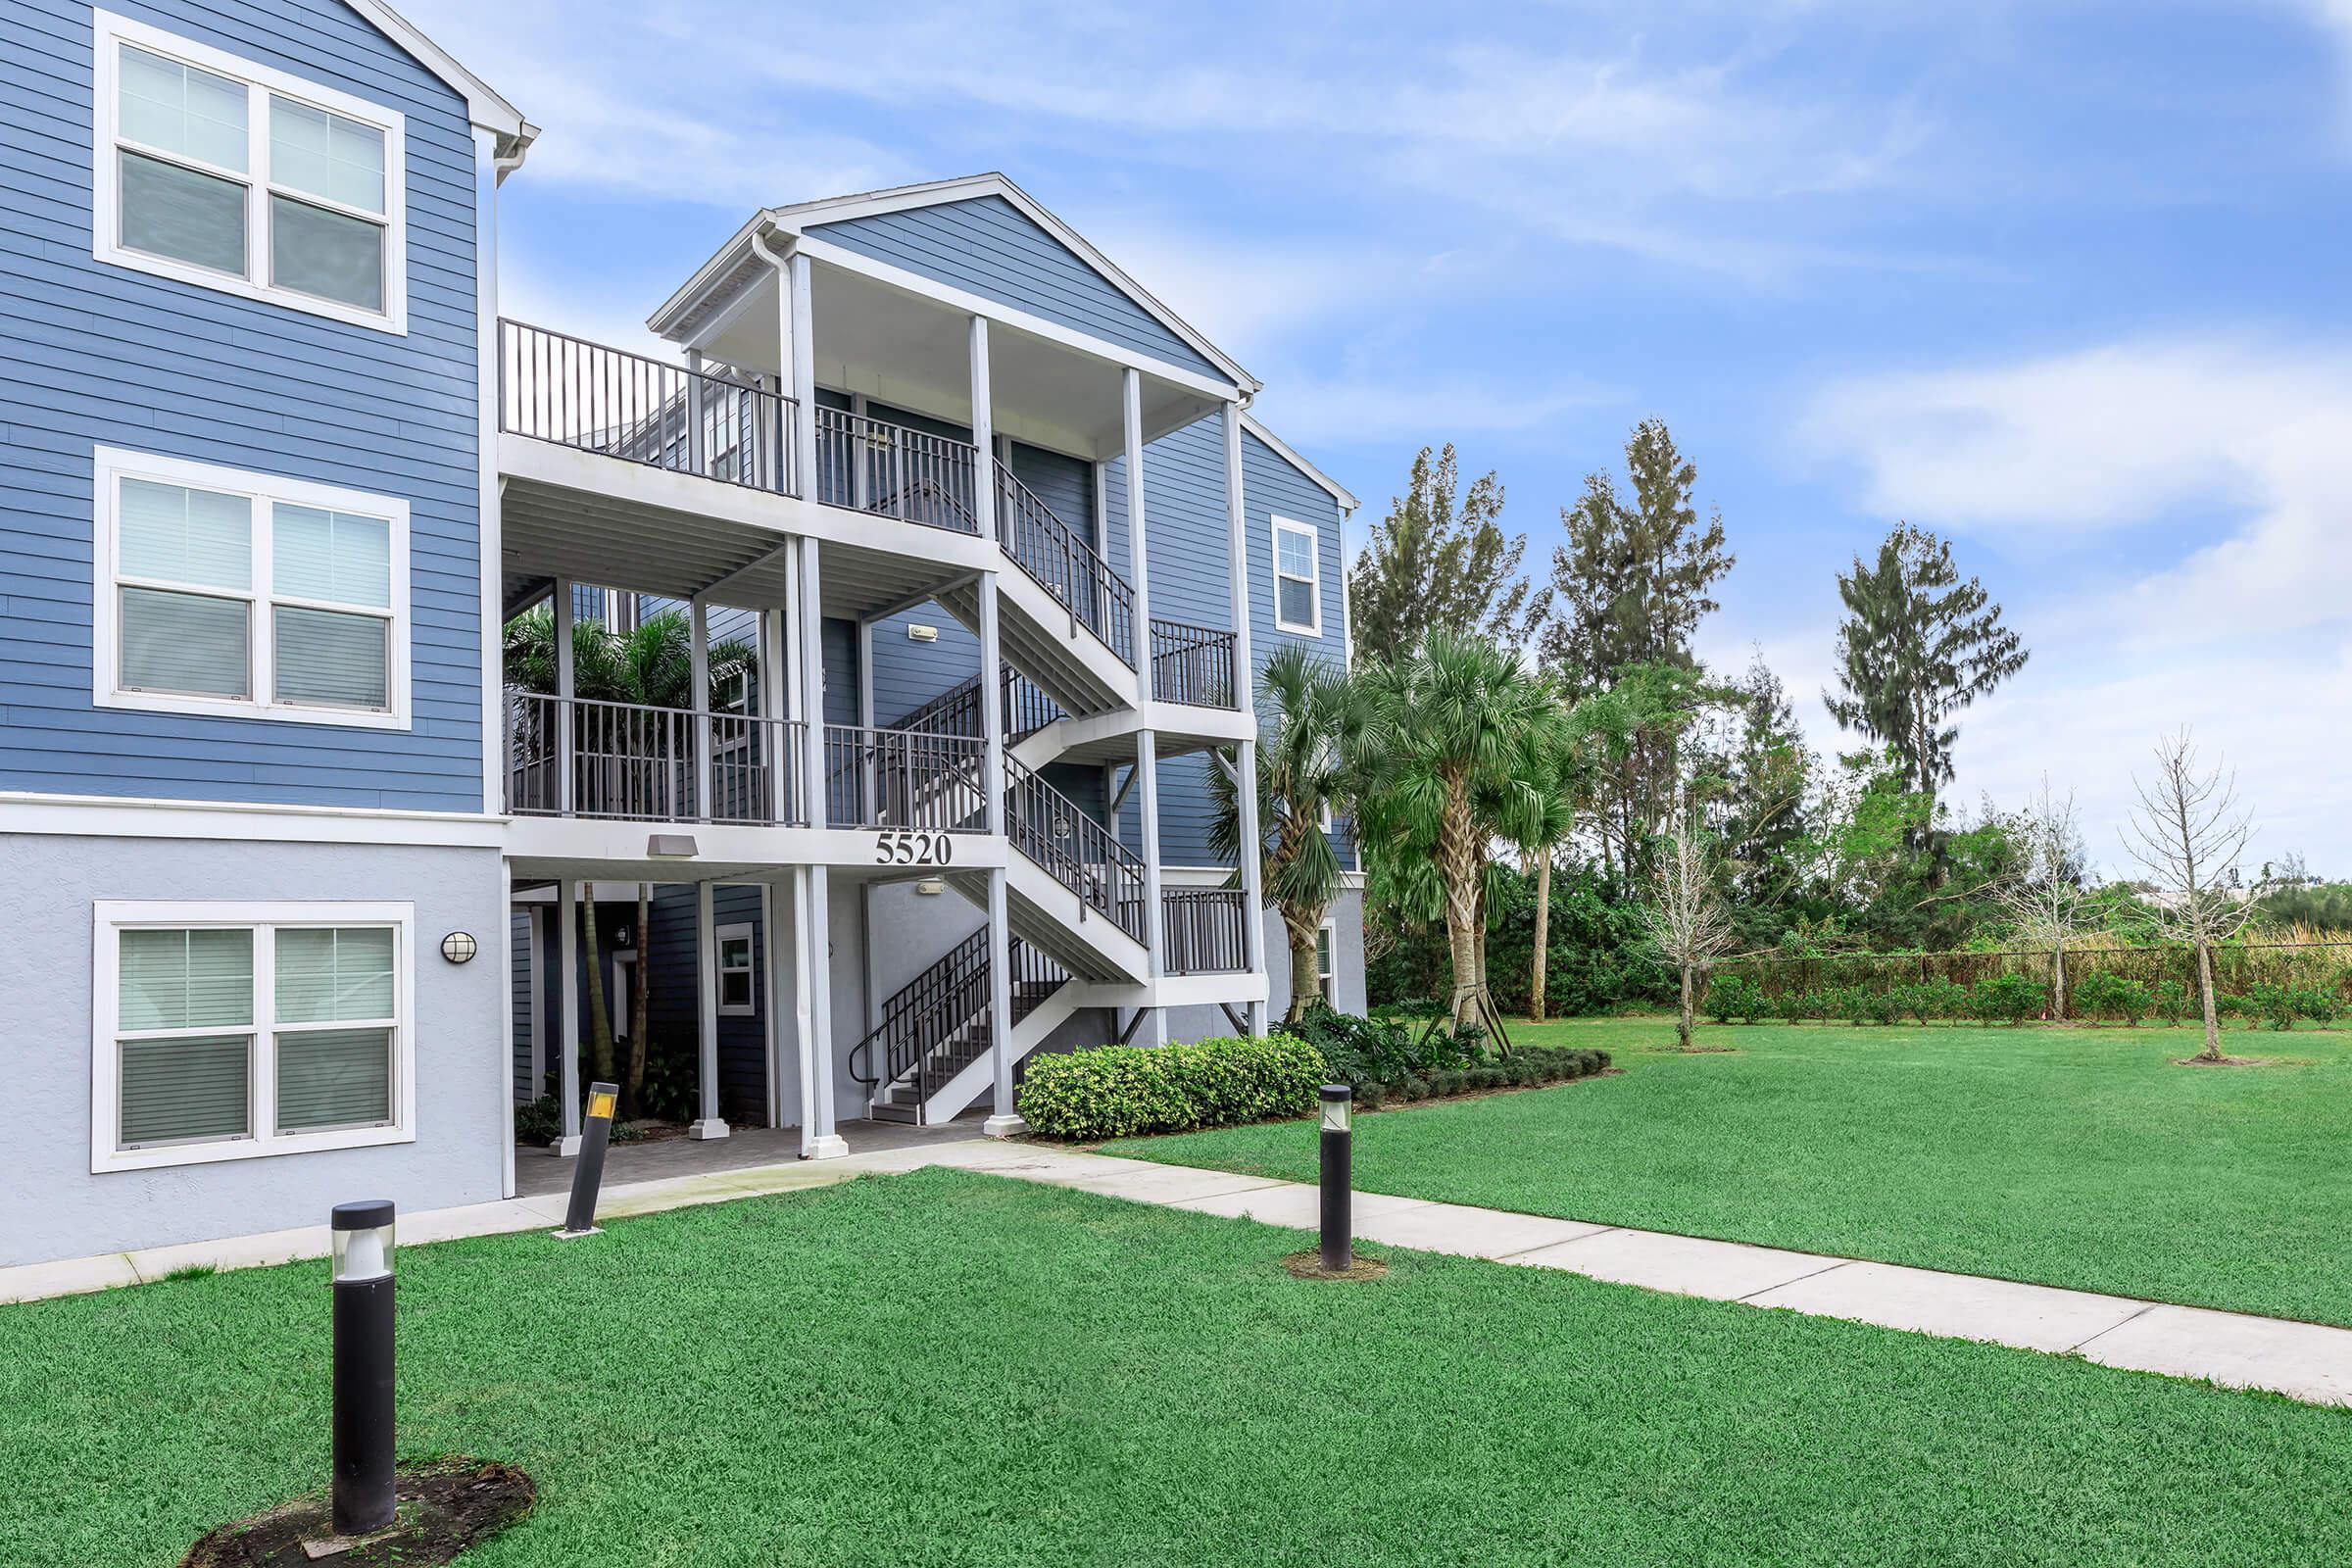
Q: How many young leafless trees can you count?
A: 3